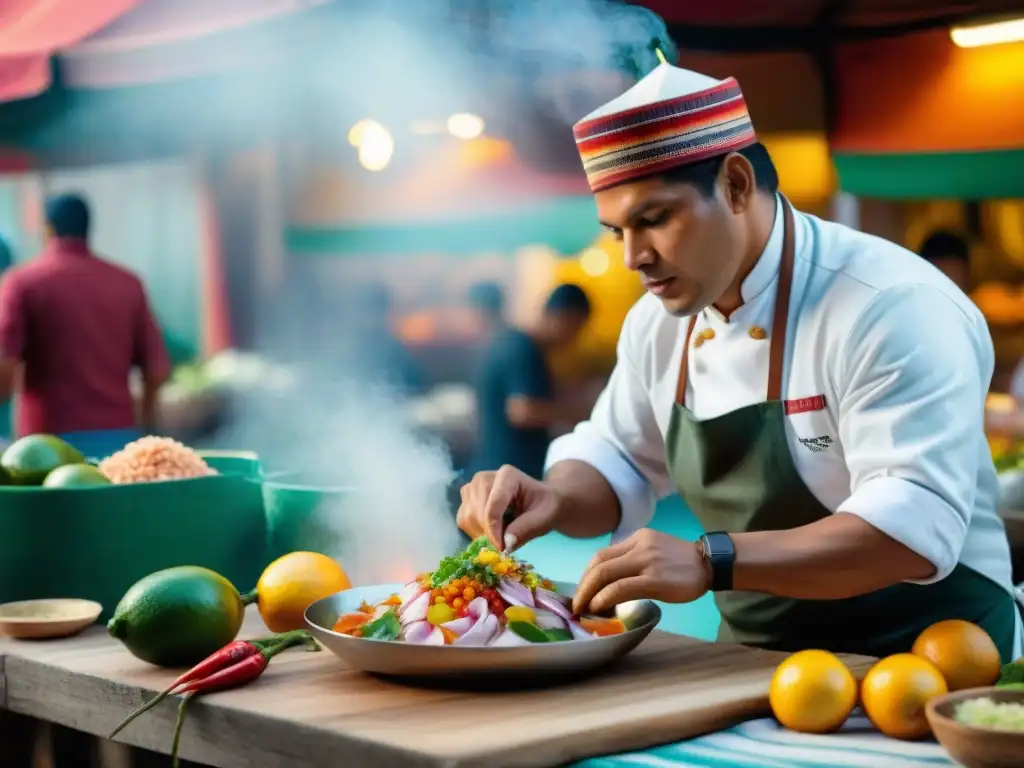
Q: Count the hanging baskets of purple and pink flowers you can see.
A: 0